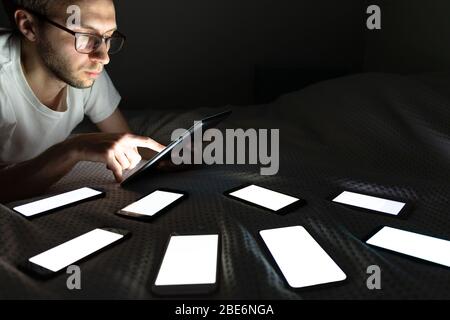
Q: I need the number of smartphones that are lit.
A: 8